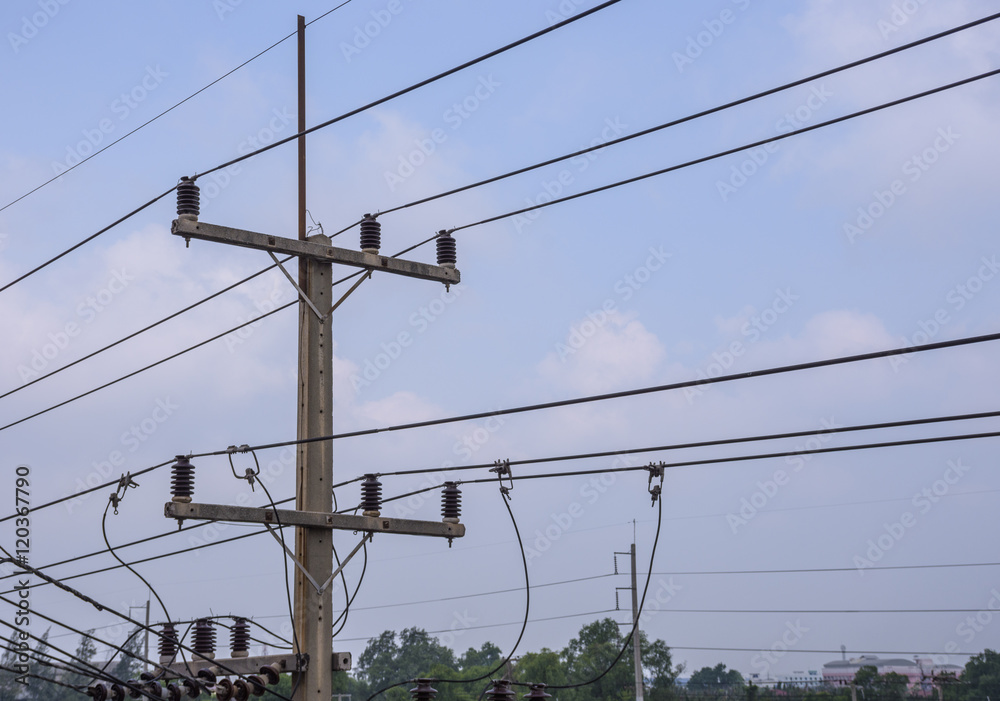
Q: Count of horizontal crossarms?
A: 3